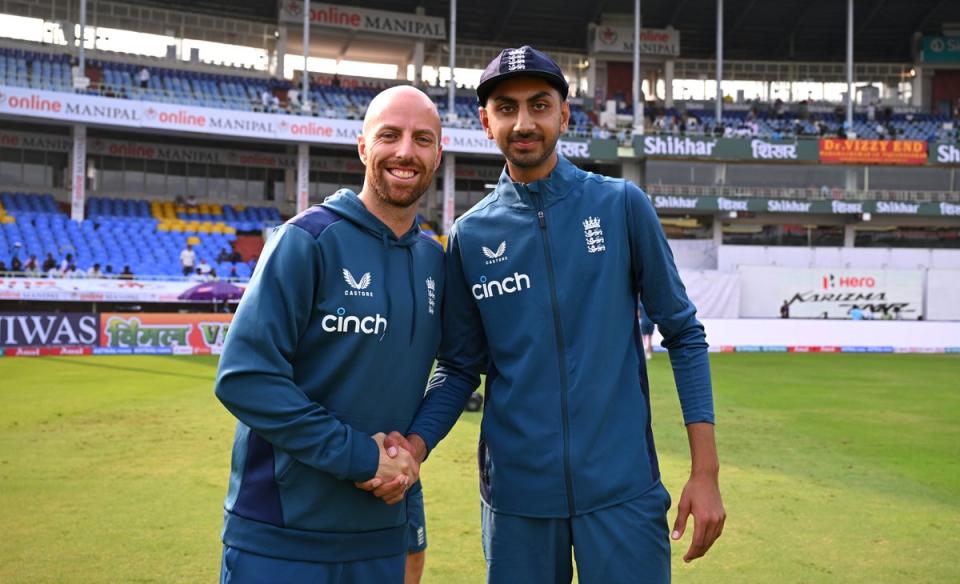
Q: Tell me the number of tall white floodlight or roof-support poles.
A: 6